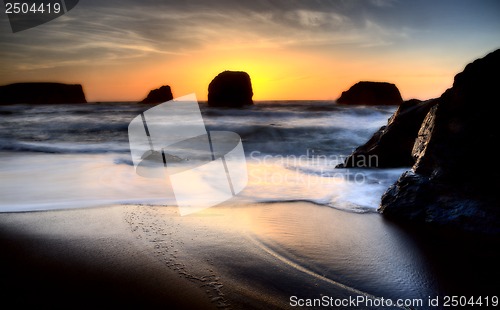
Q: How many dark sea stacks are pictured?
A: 4